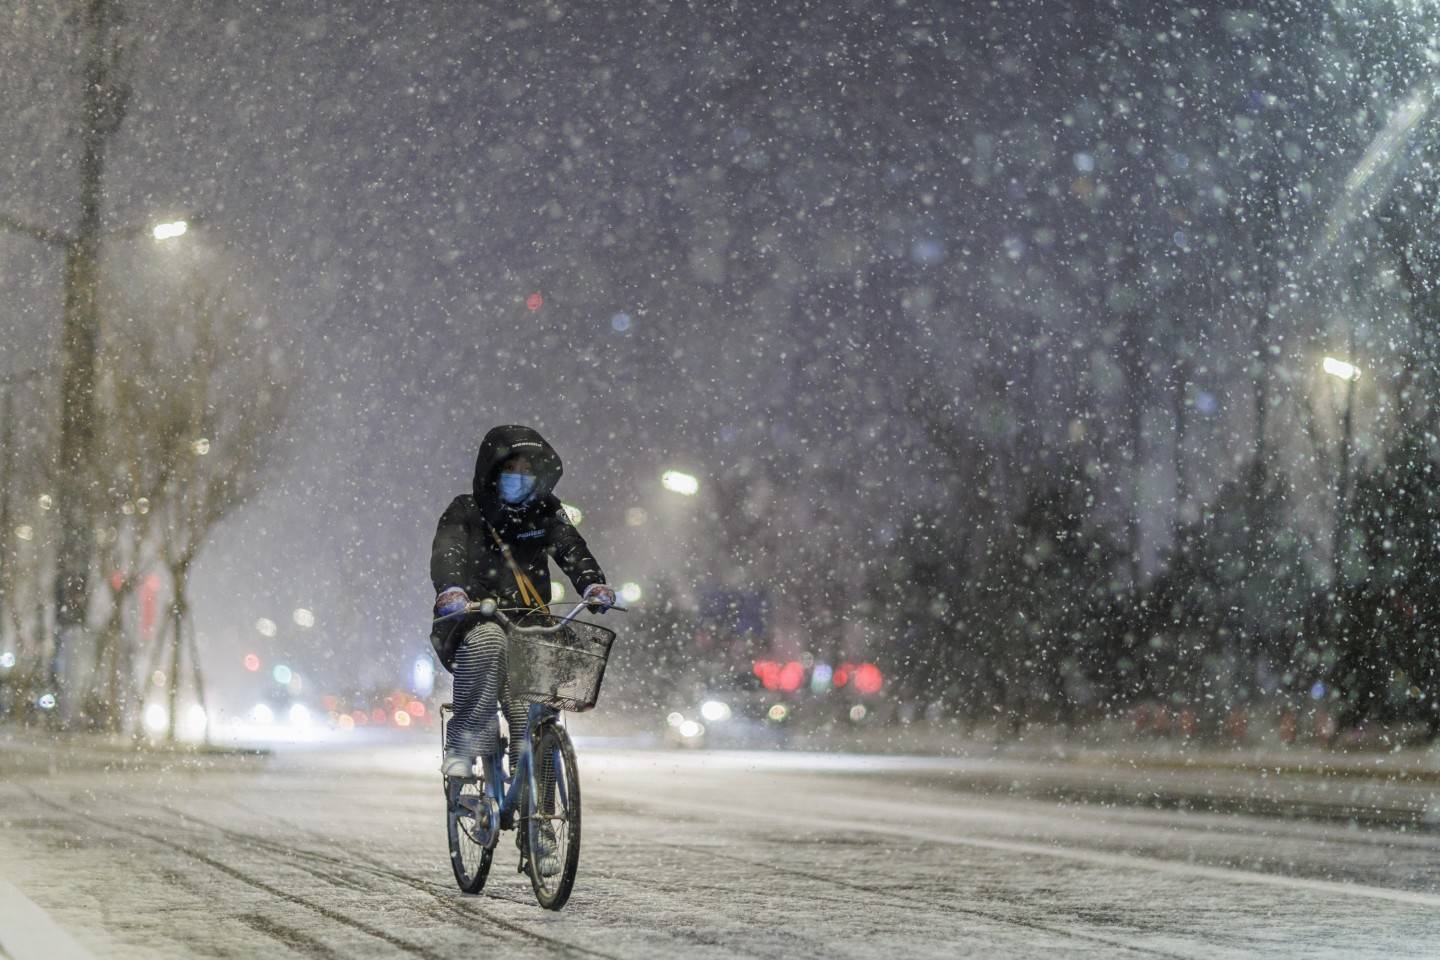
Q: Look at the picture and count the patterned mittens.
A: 2